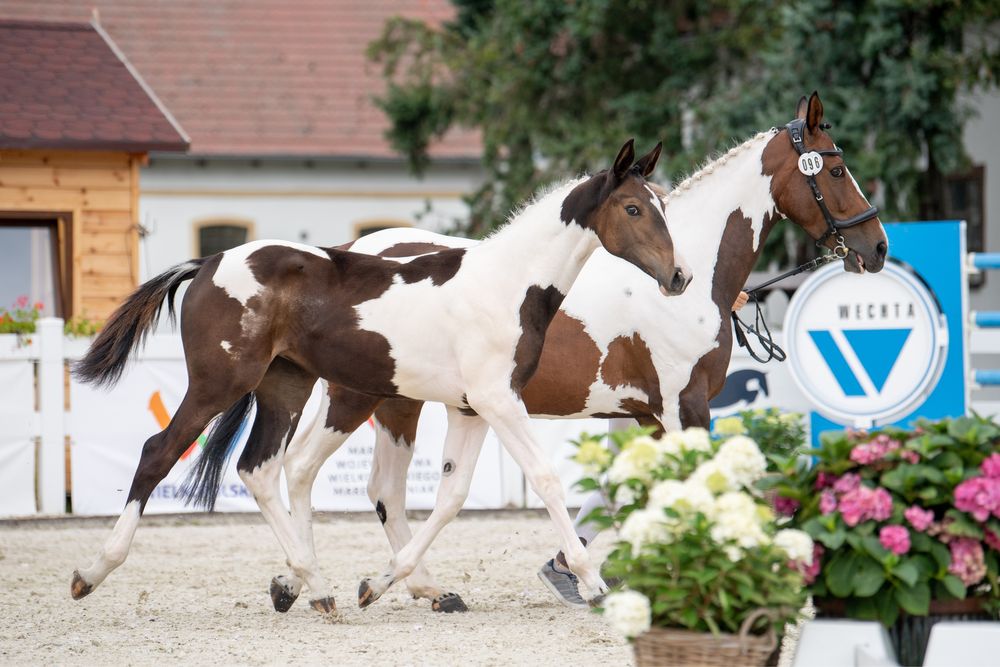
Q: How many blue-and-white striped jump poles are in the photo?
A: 3